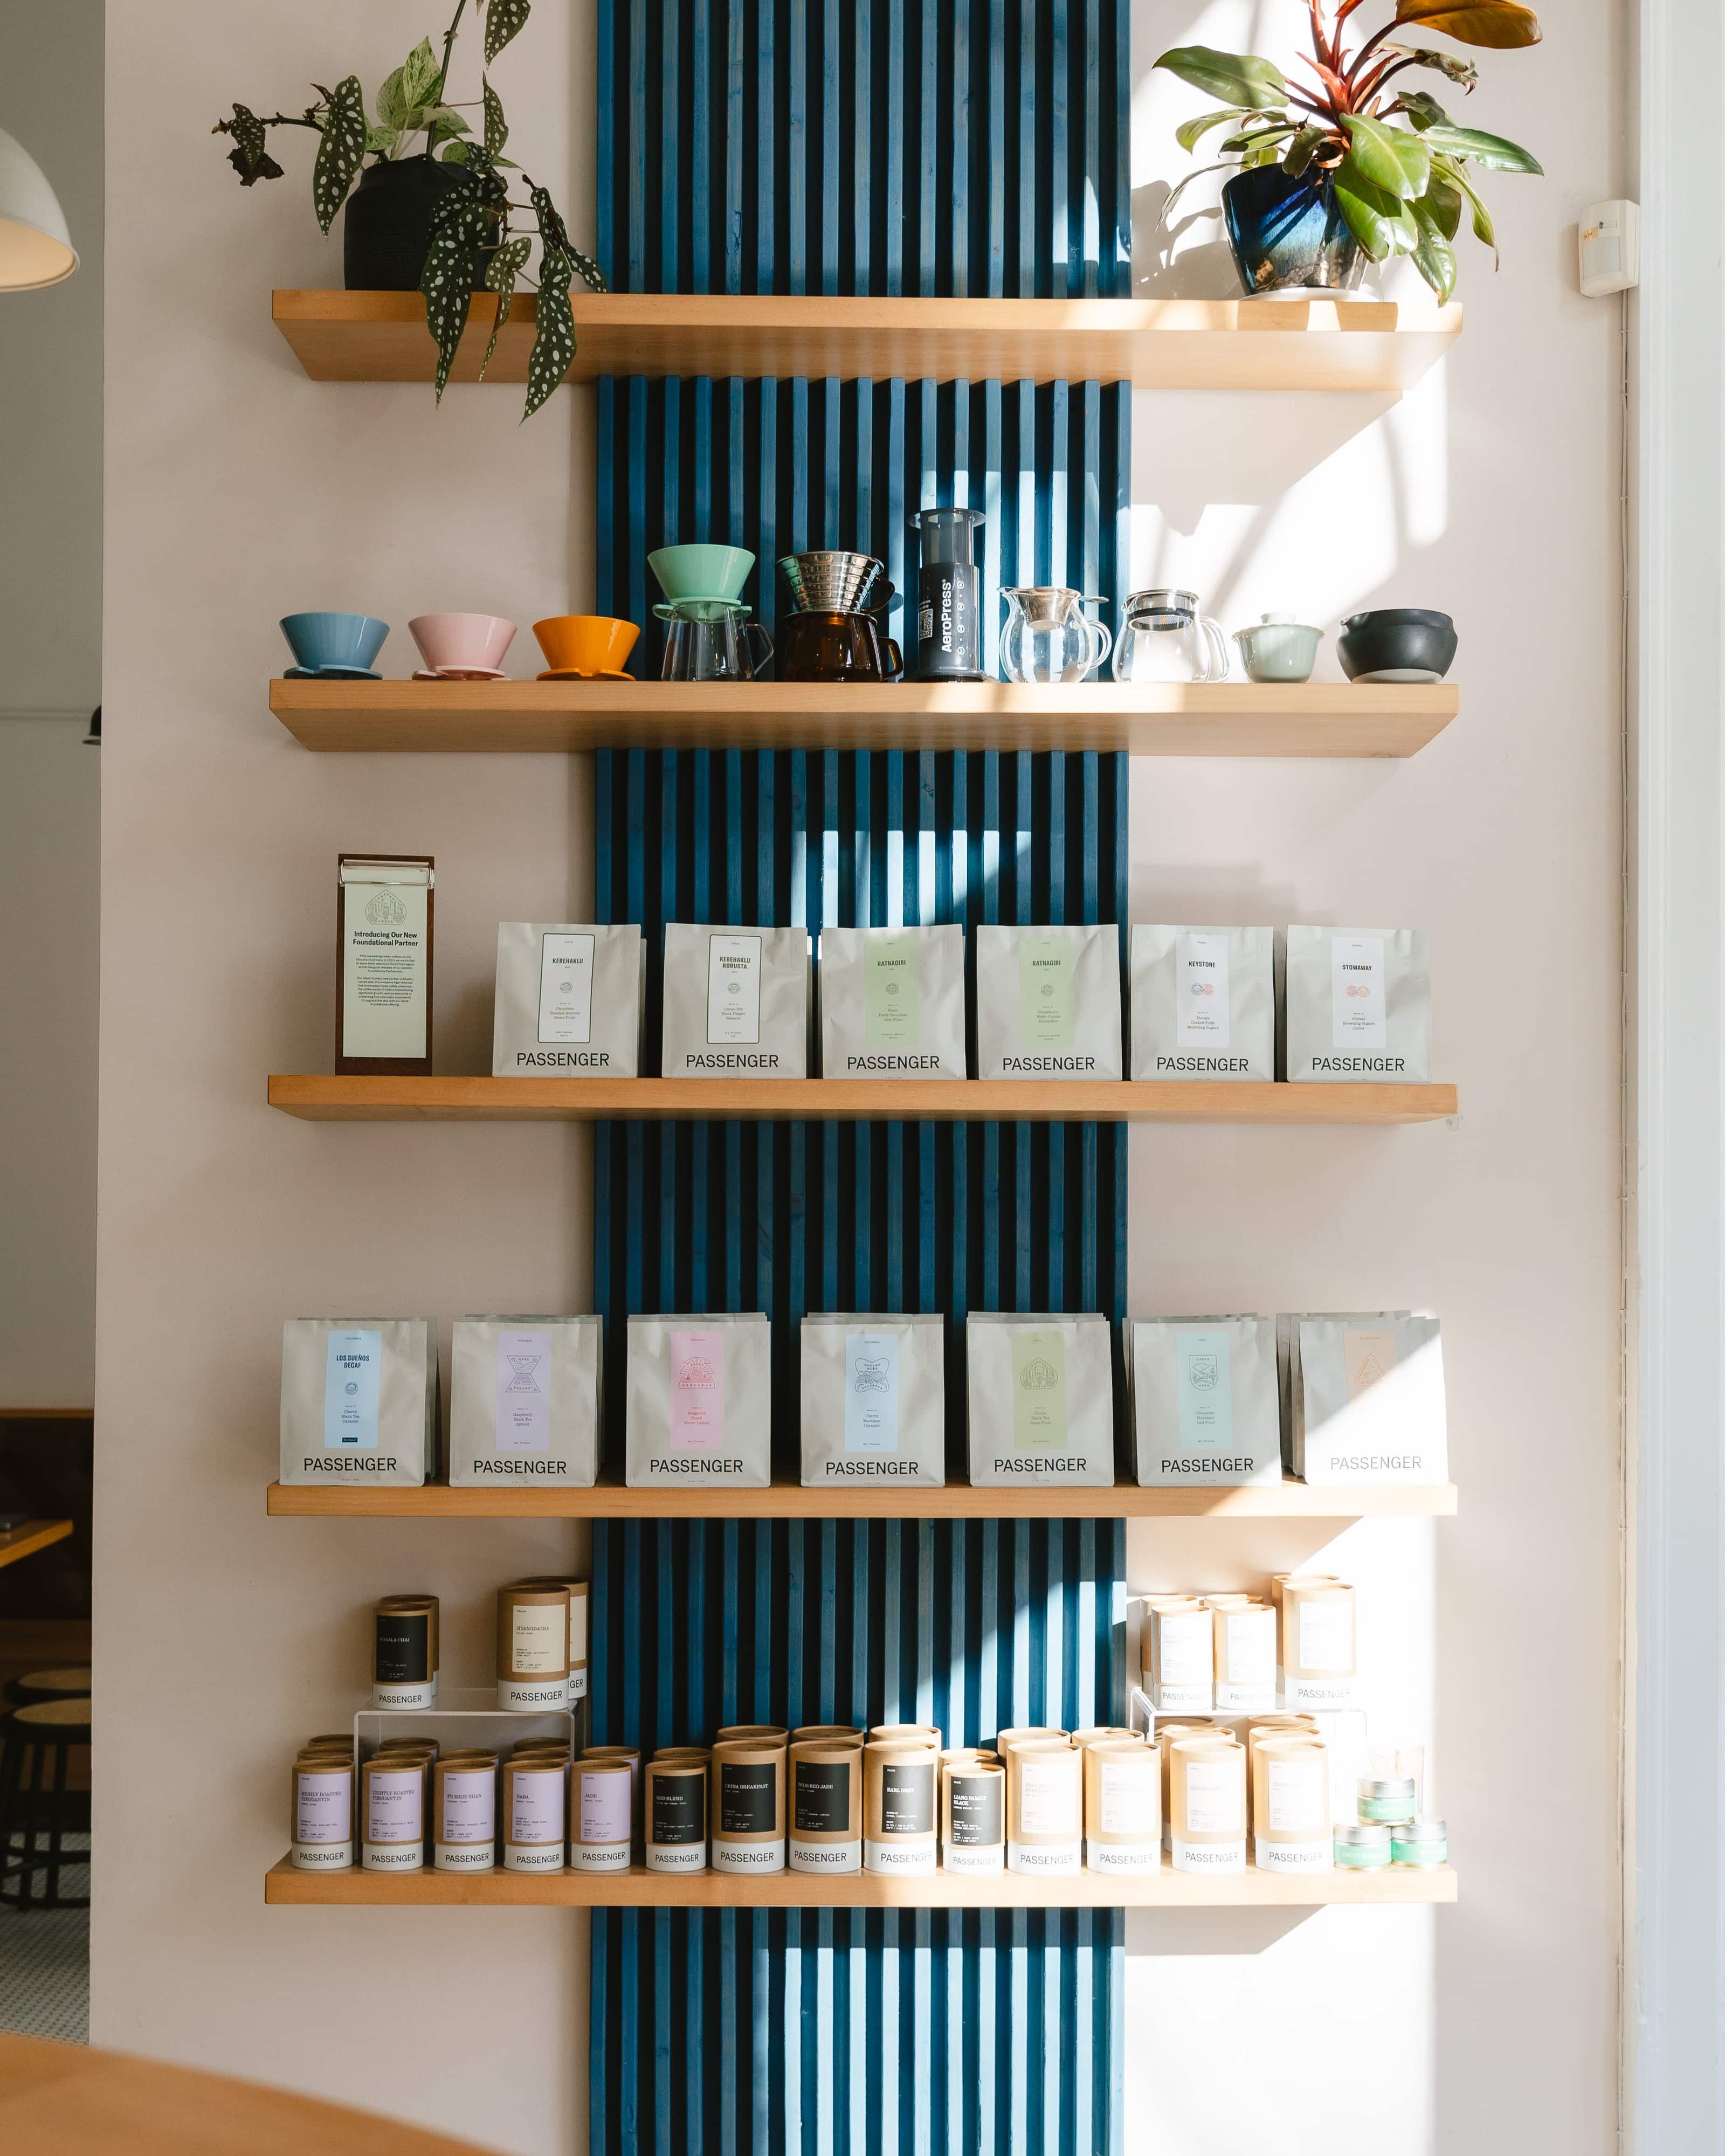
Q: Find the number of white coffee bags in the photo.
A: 13